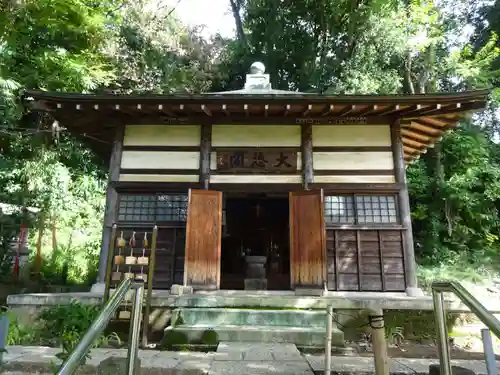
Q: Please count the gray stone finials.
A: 1